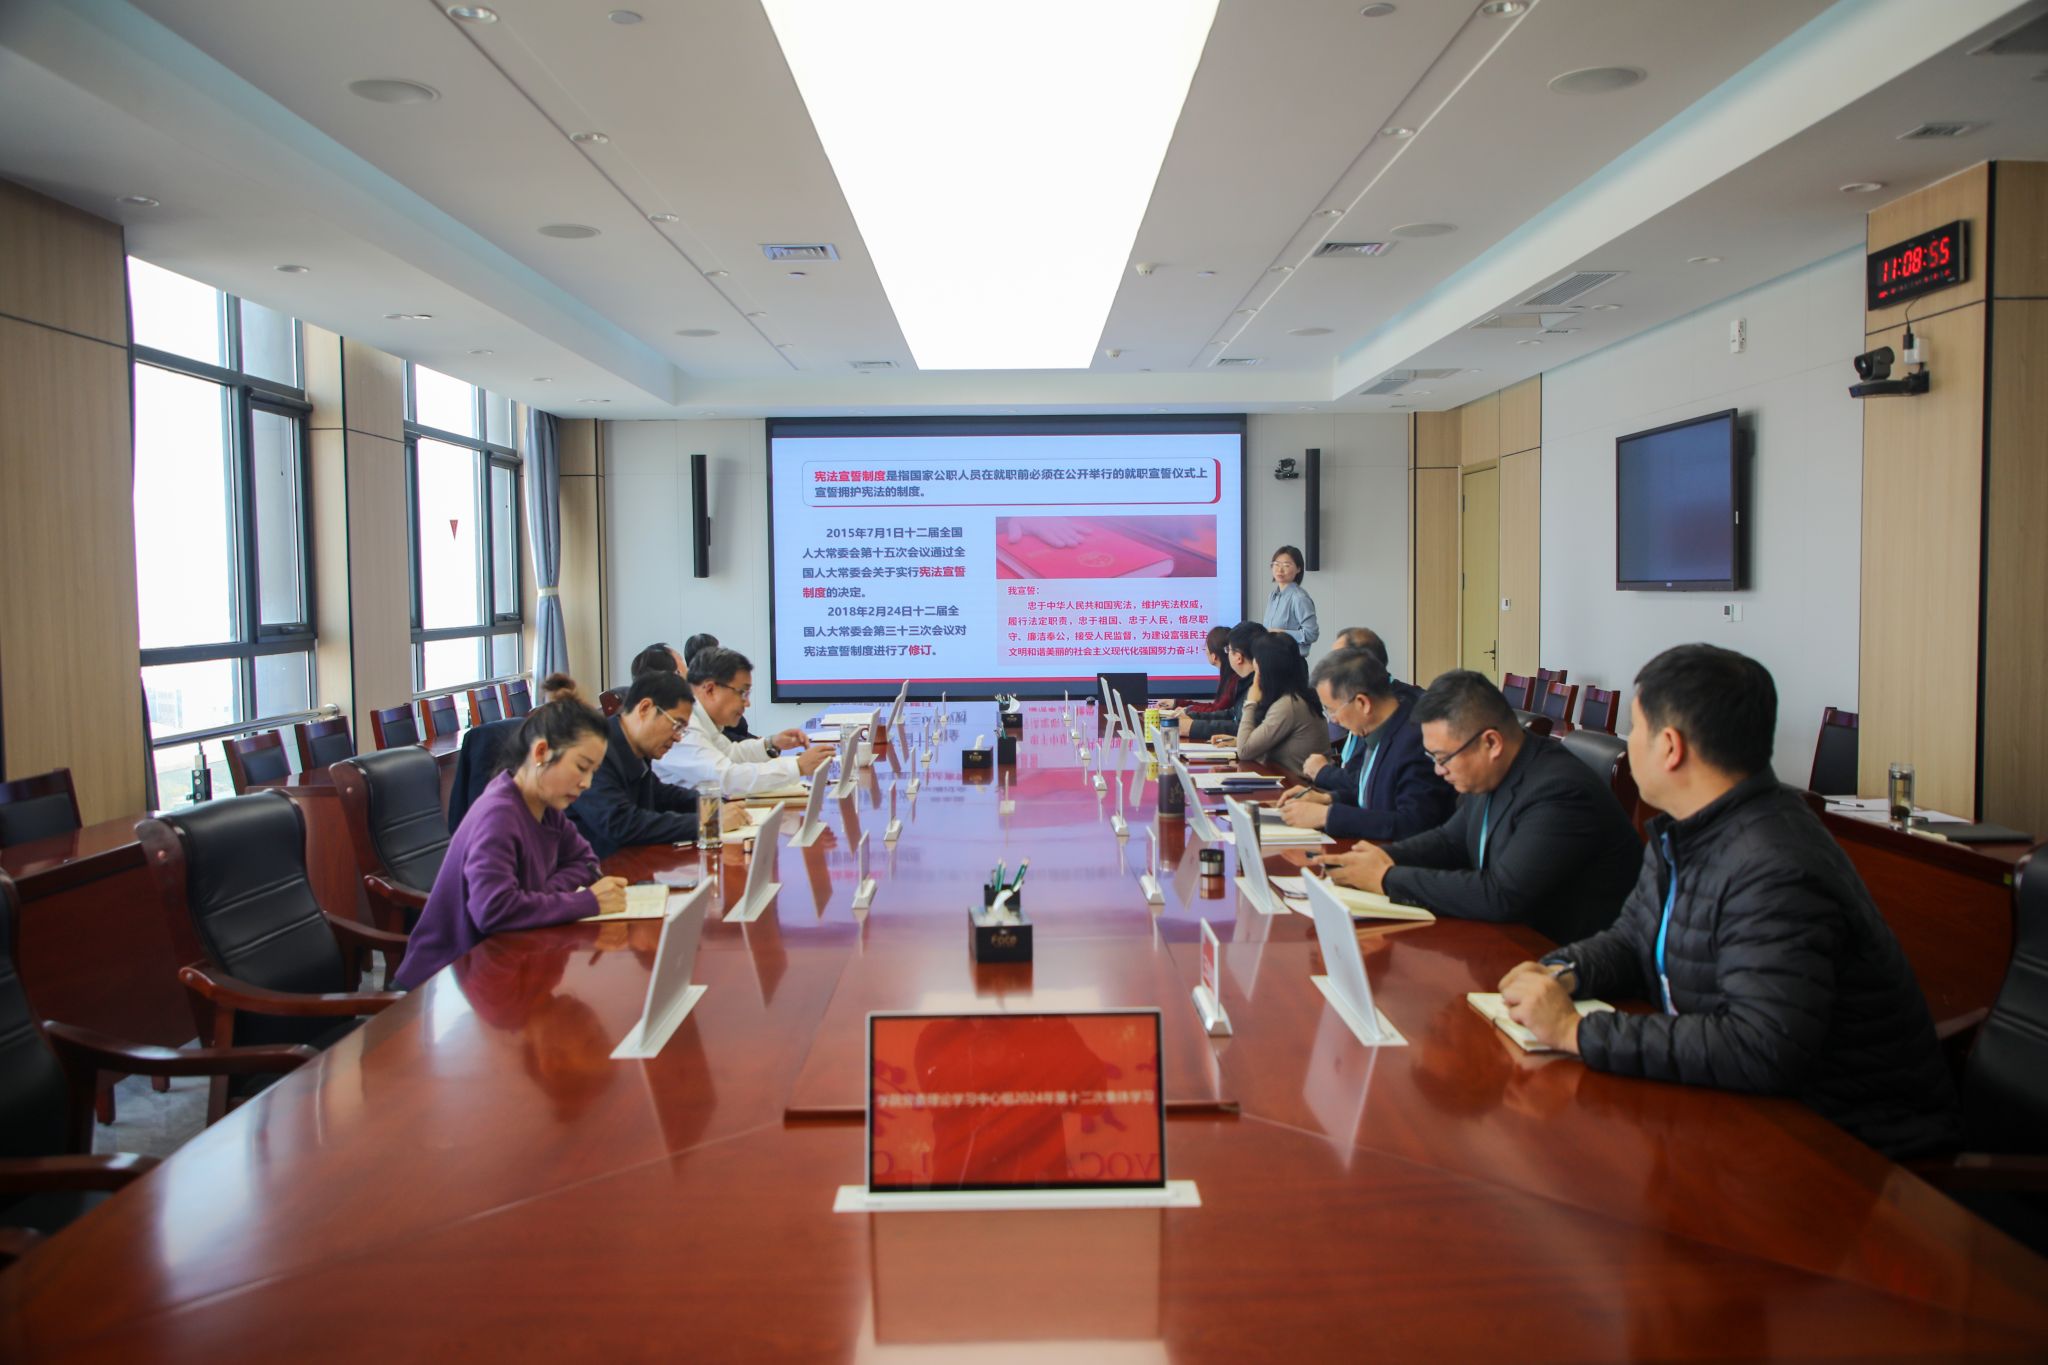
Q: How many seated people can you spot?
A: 12